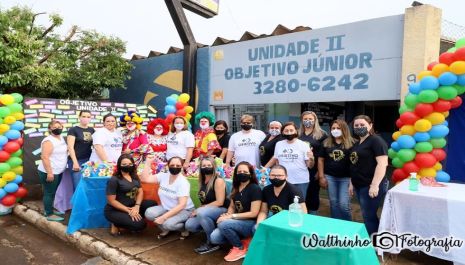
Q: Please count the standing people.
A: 14